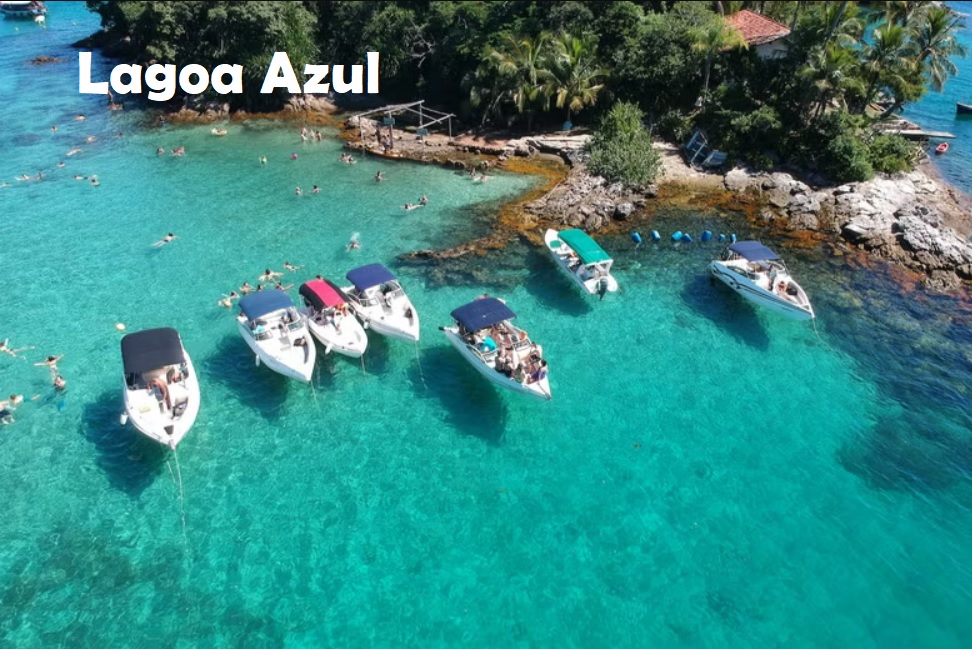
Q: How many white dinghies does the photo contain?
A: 7